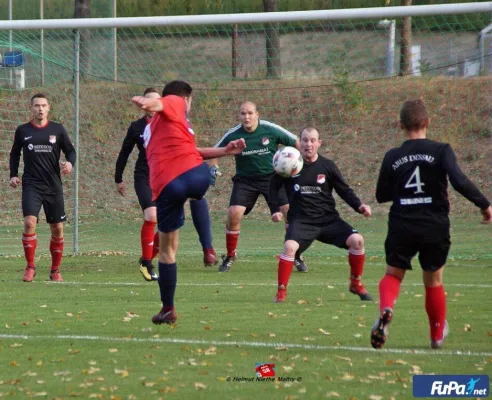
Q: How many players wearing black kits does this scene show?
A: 4